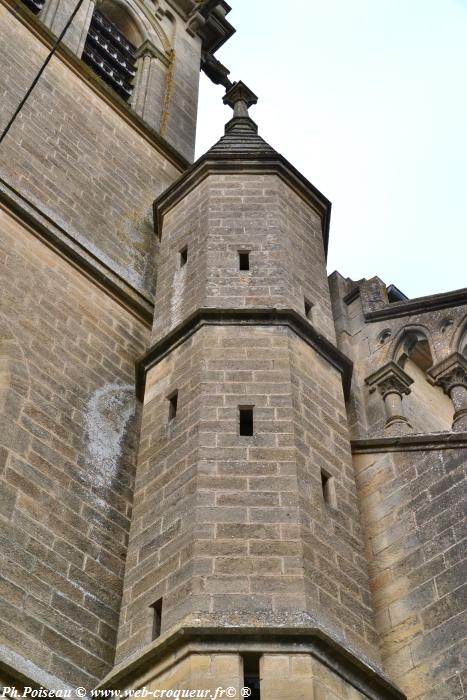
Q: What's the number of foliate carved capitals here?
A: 2